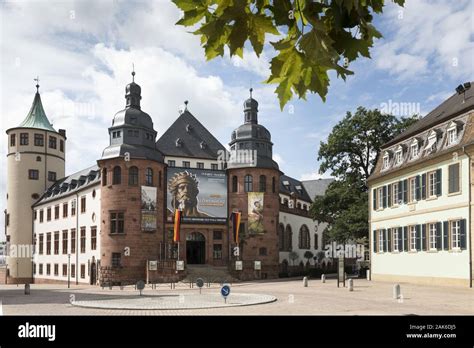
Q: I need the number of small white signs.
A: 4